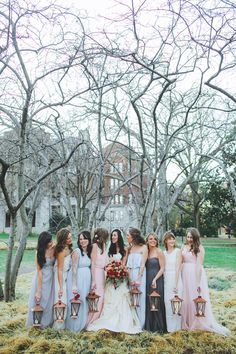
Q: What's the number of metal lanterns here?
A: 8